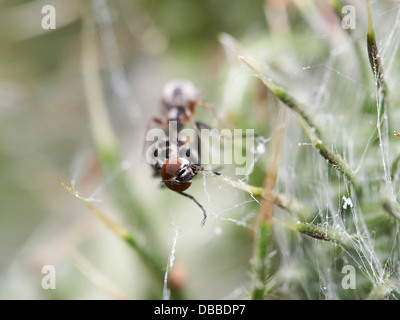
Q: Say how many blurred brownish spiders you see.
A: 1